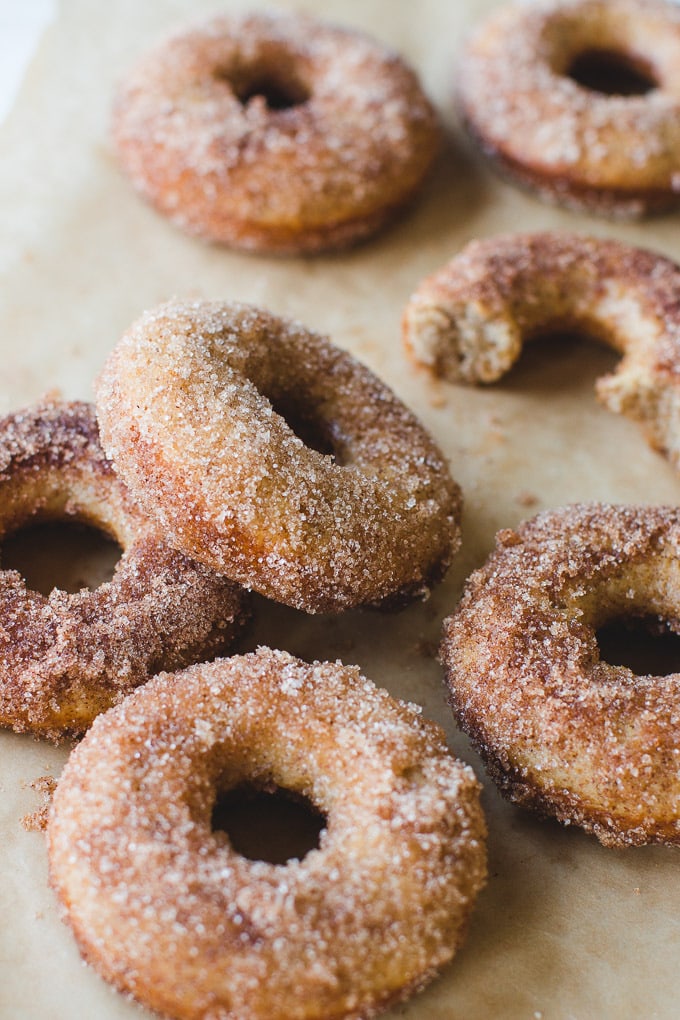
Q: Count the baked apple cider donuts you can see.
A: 7